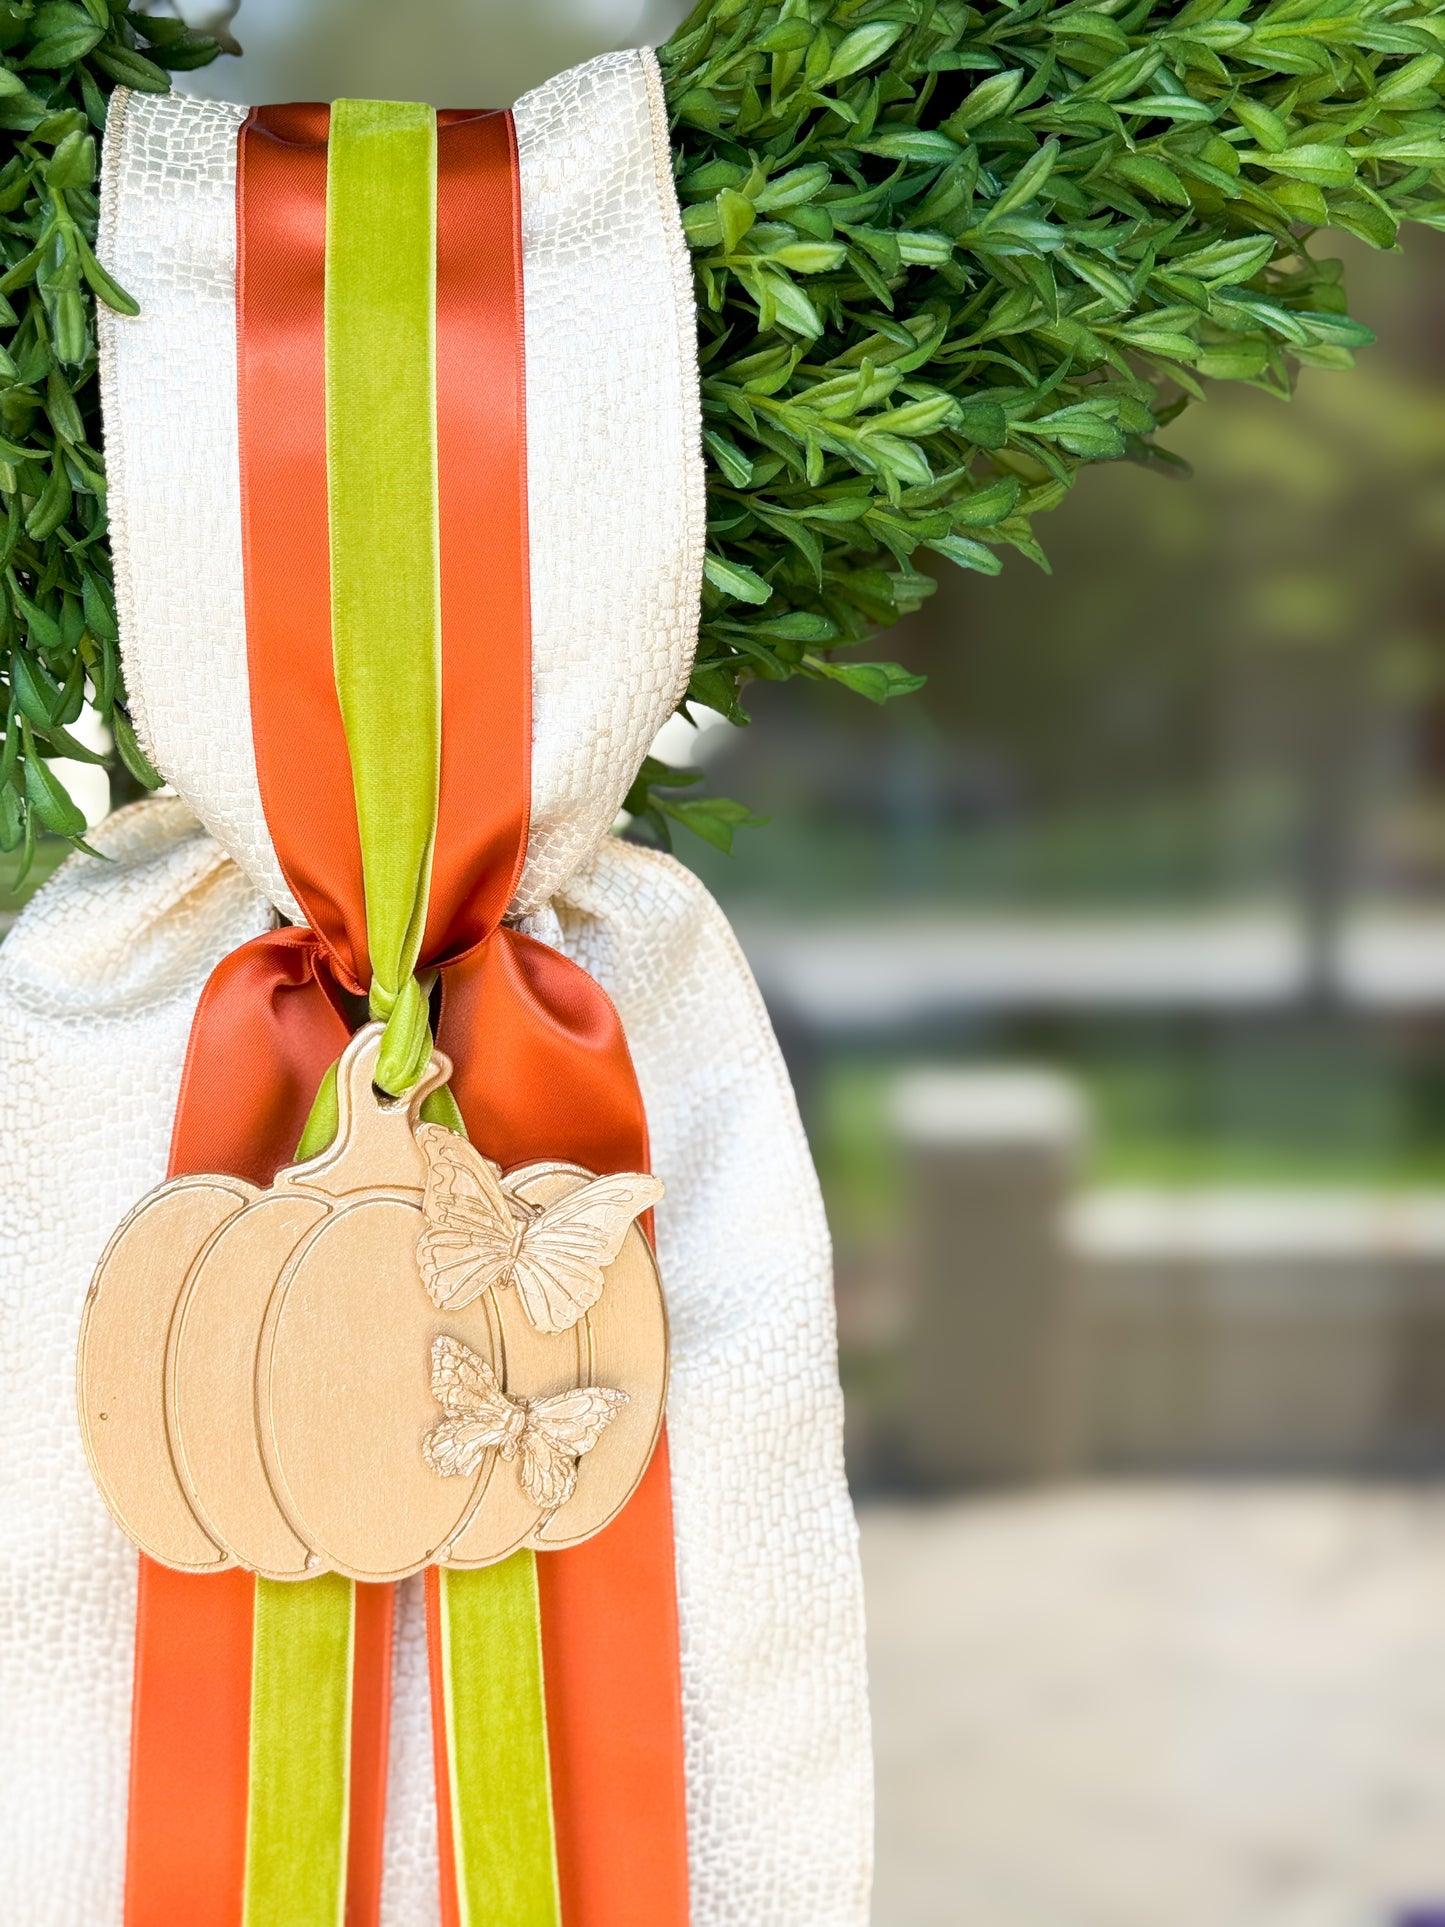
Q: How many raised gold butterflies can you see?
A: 2